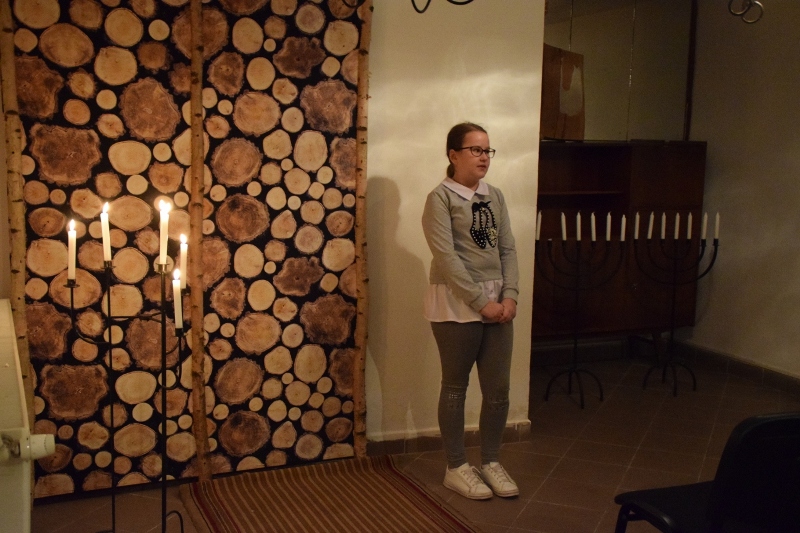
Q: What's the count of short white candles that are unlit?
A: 13